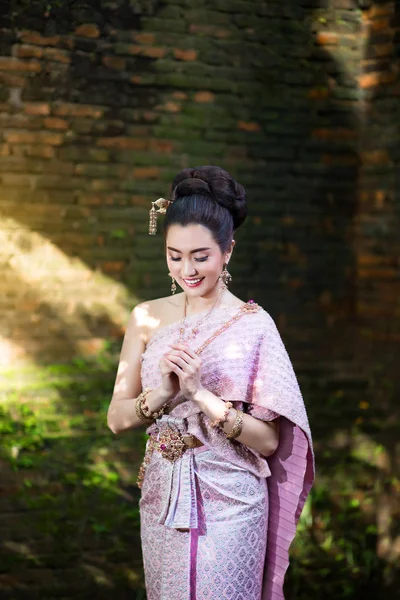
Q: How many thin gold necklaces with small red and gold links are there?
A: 1